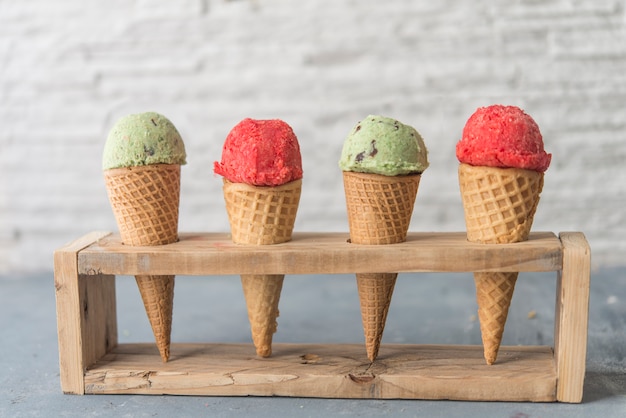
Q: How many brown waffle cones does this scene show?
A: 4